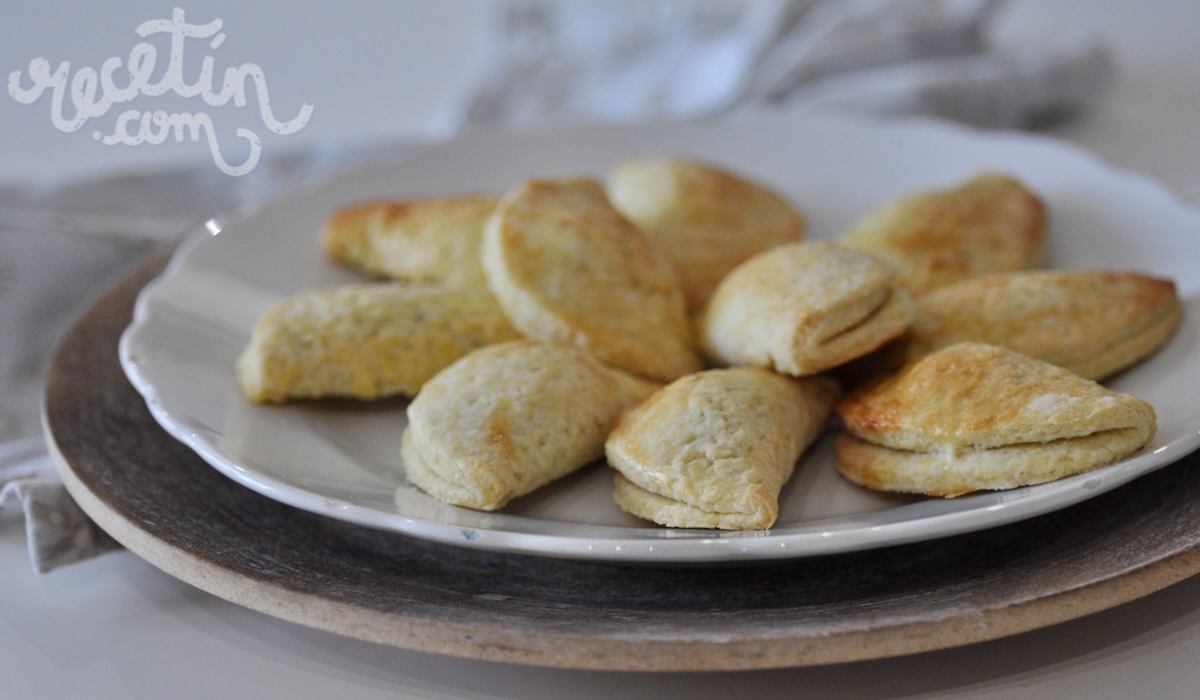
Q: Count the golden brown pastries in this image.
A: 10